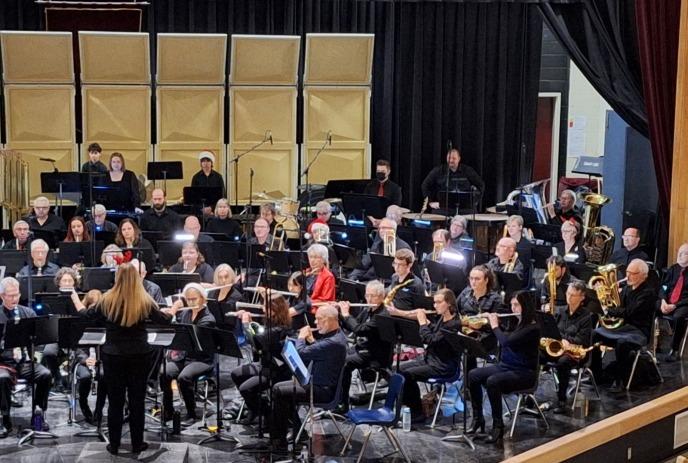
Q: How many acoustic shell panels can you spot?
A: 15